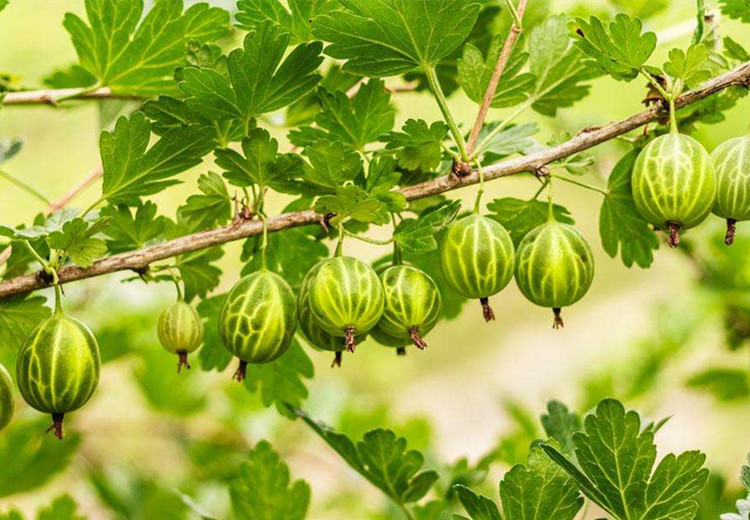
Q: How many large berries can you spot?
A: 11